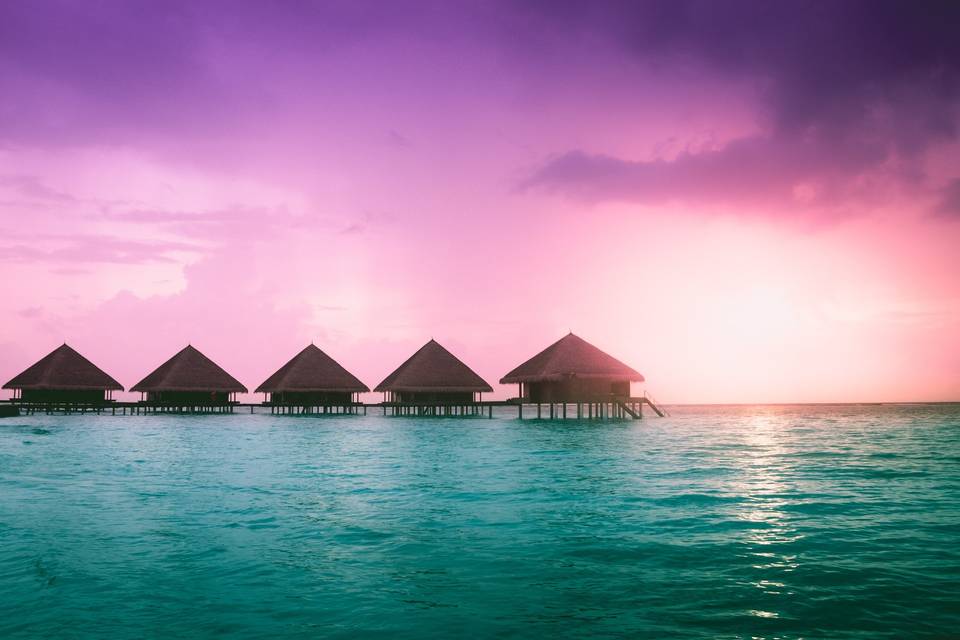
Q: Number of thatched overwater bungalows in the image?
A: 5